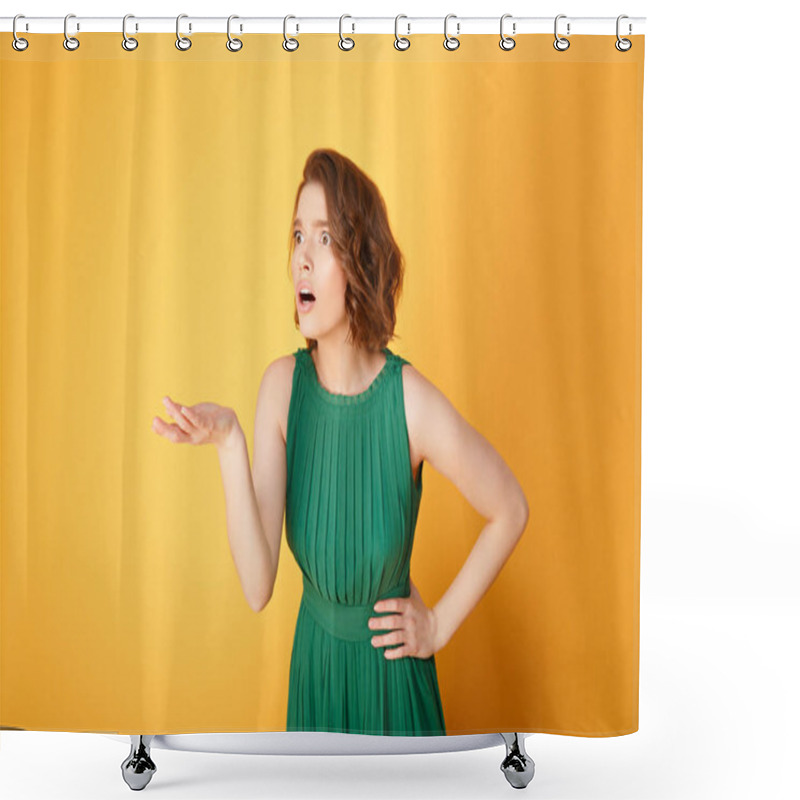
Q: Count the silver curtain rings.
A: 12